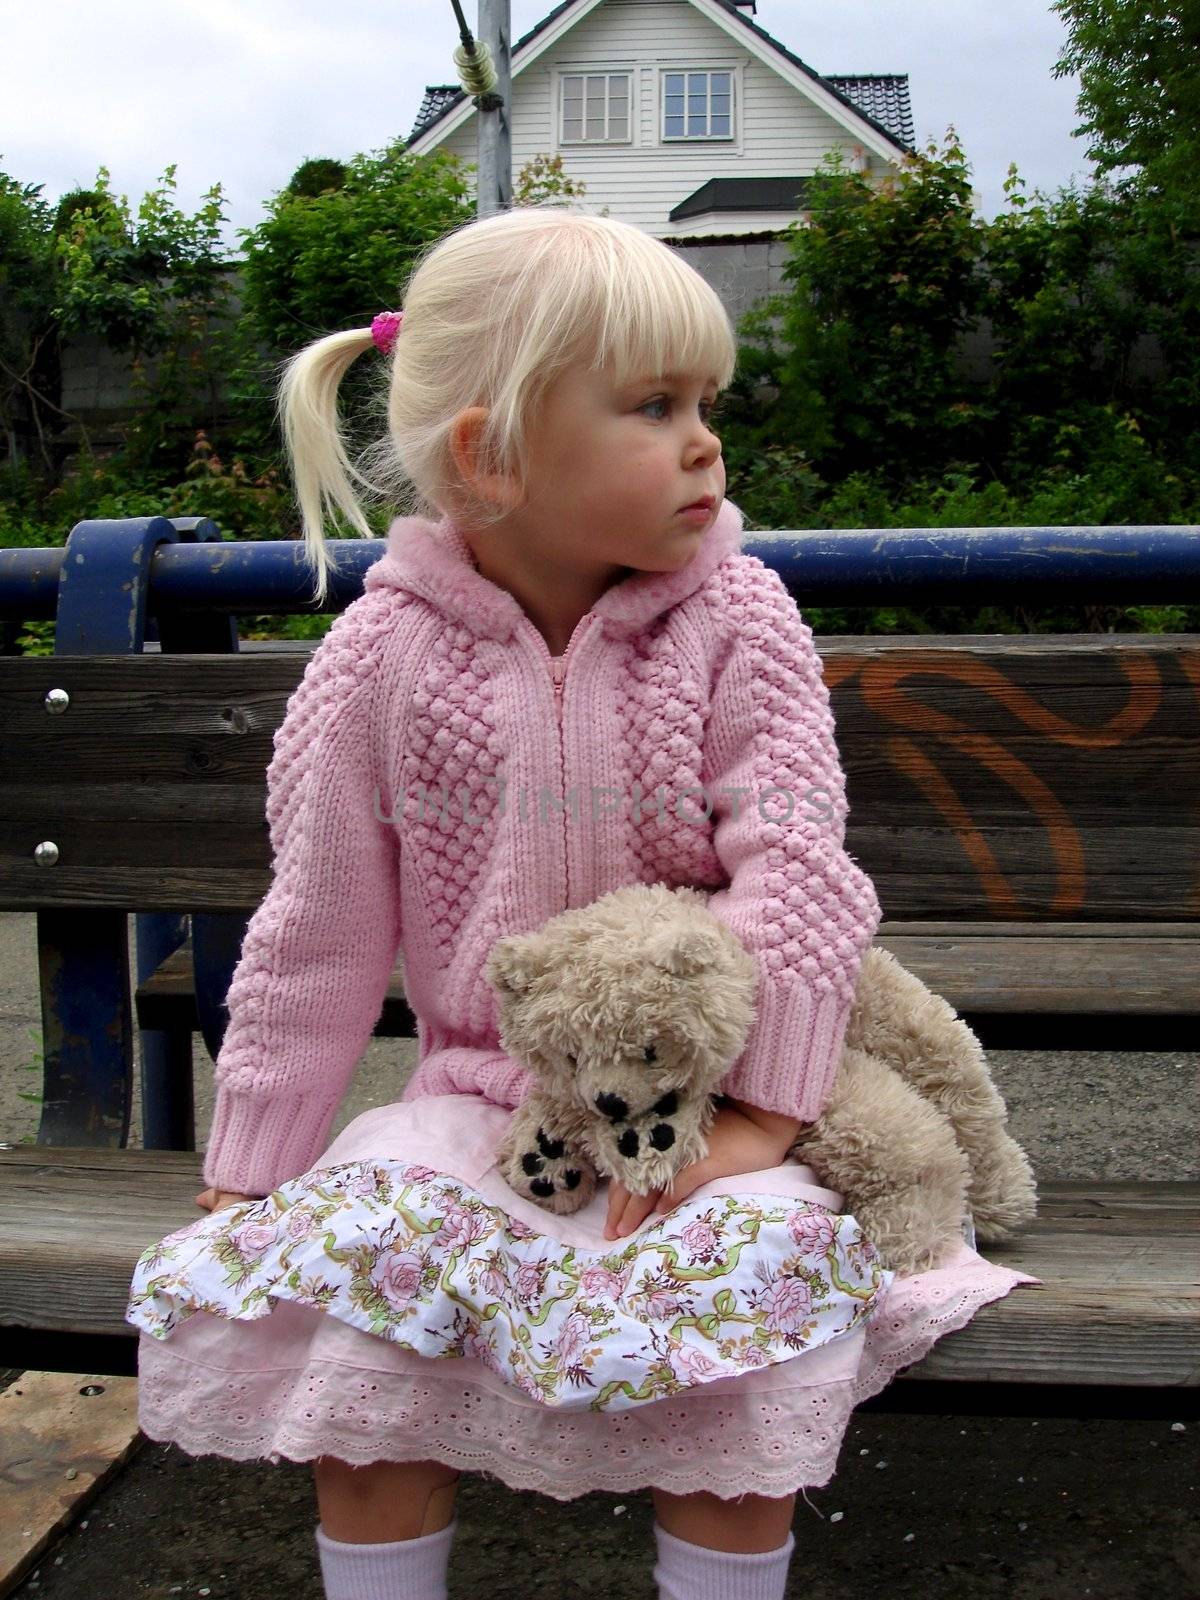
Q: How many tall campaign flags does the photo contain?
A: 0